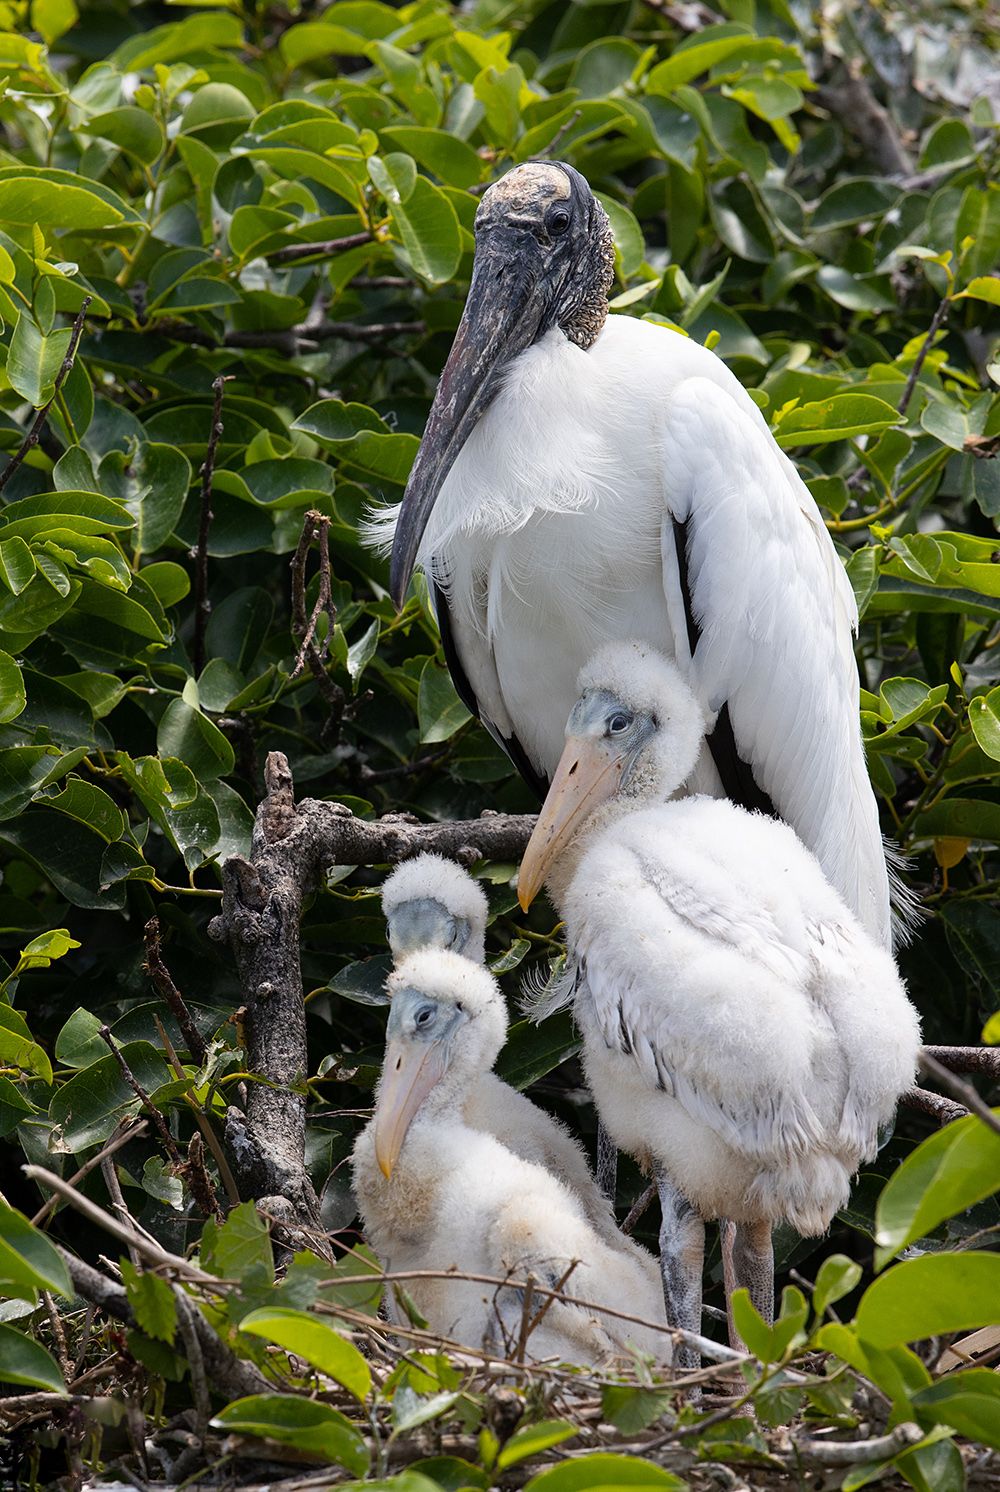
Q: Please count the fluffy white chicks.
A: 3